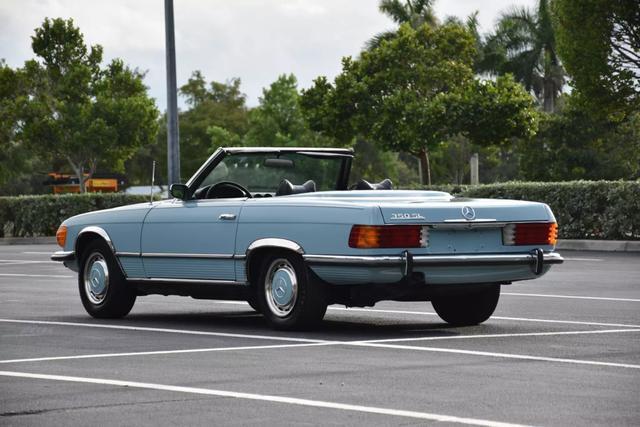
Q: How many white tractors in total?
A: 0